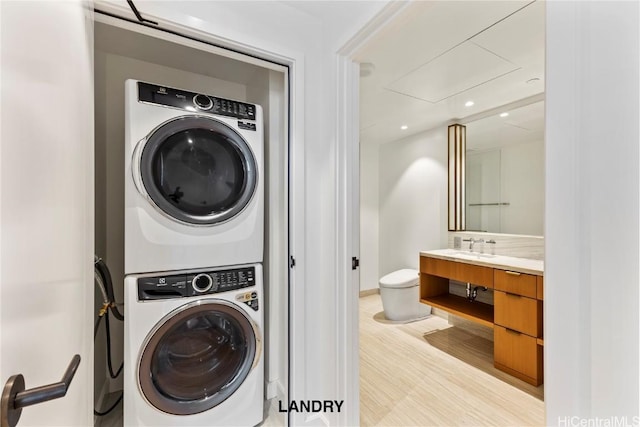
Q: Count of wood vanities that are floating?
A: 1